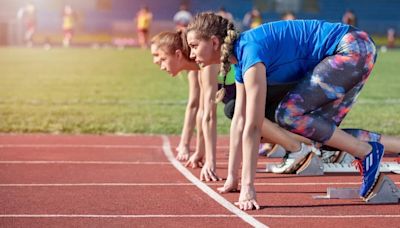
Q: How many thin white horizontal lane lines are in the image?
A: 4